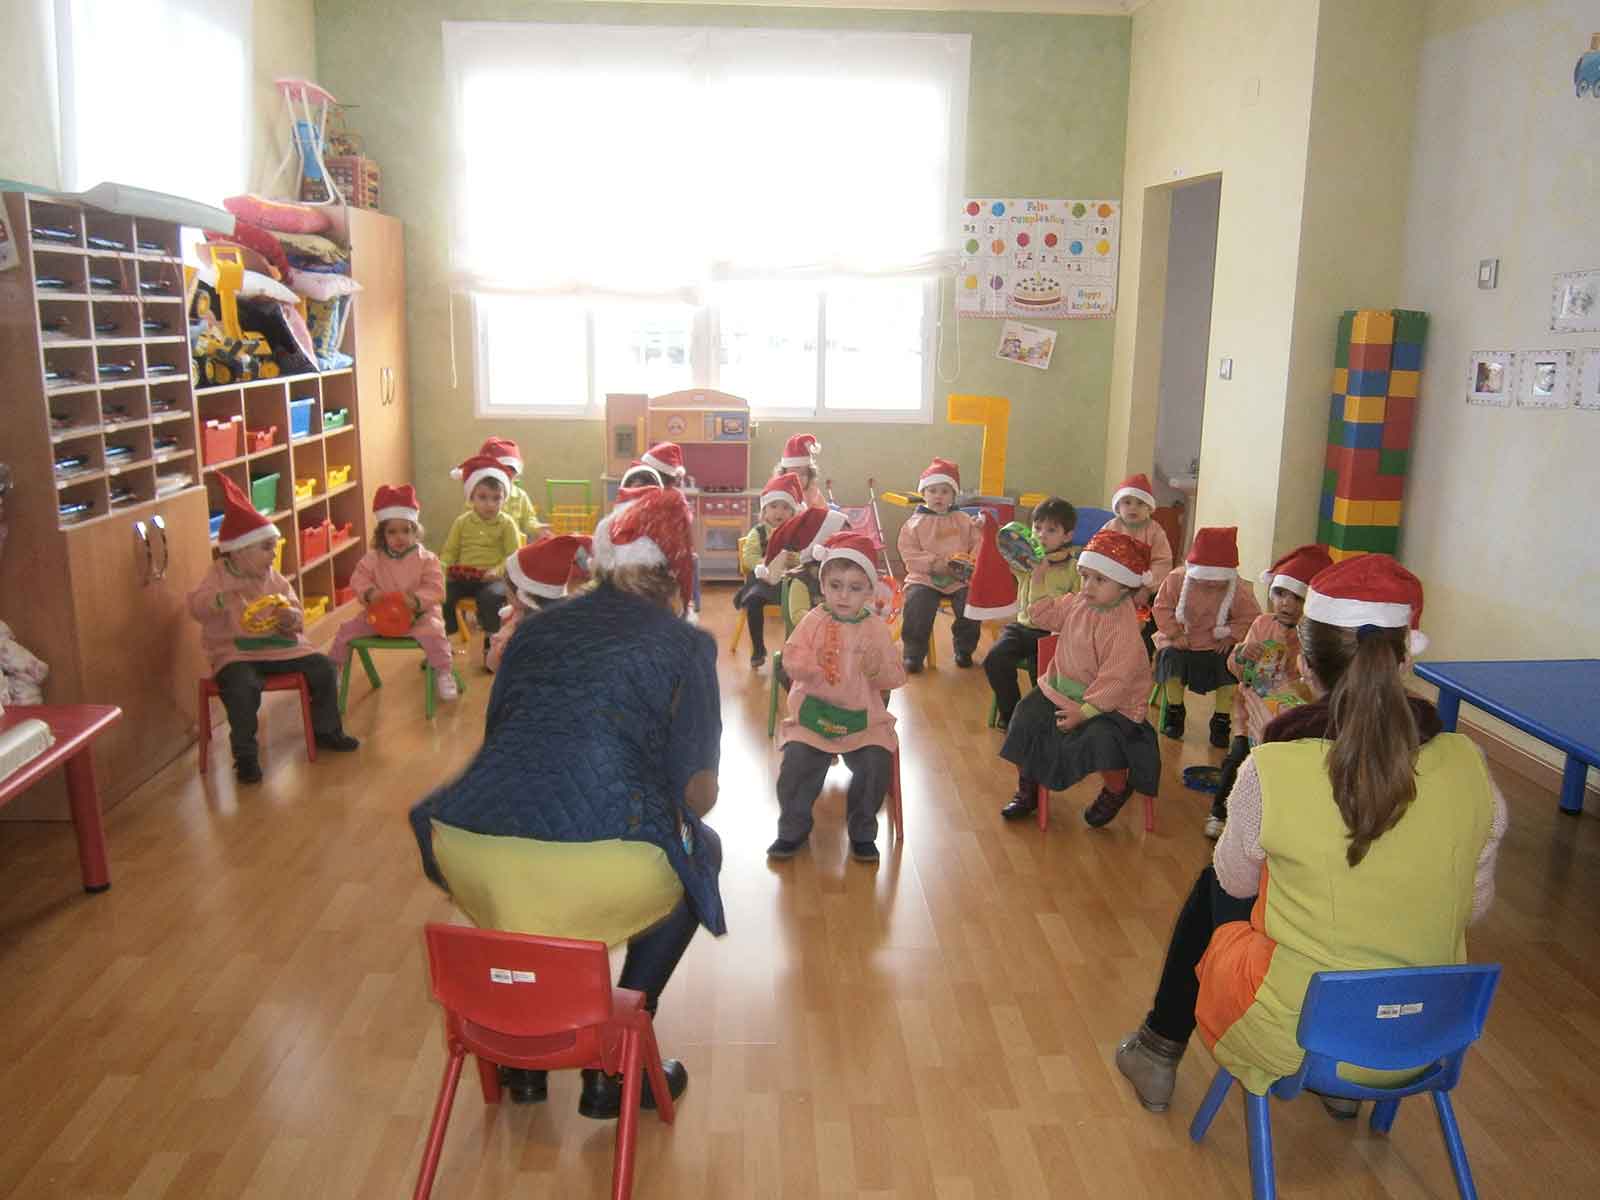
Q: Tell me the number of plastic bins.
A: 13